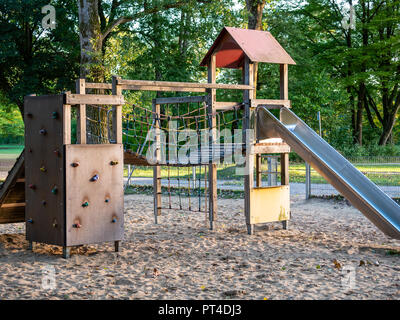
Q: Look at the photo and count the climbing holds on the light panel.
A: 7